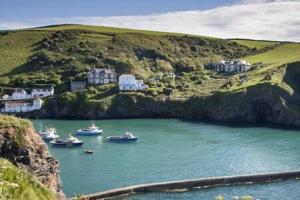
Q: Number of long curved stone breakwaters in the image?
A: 1